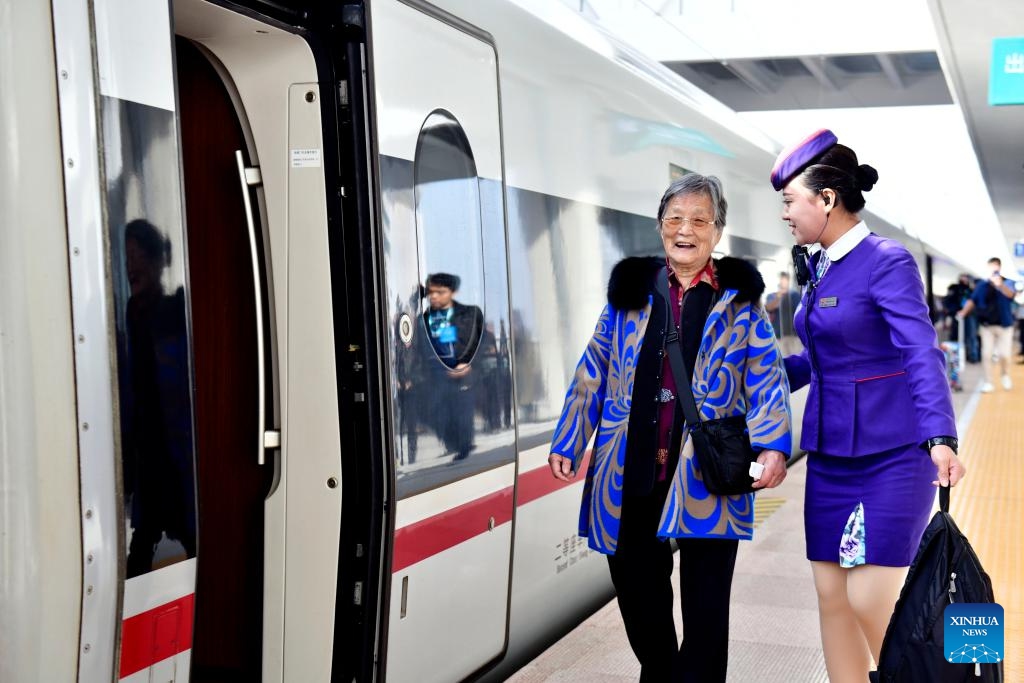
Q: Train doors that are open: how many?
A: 1